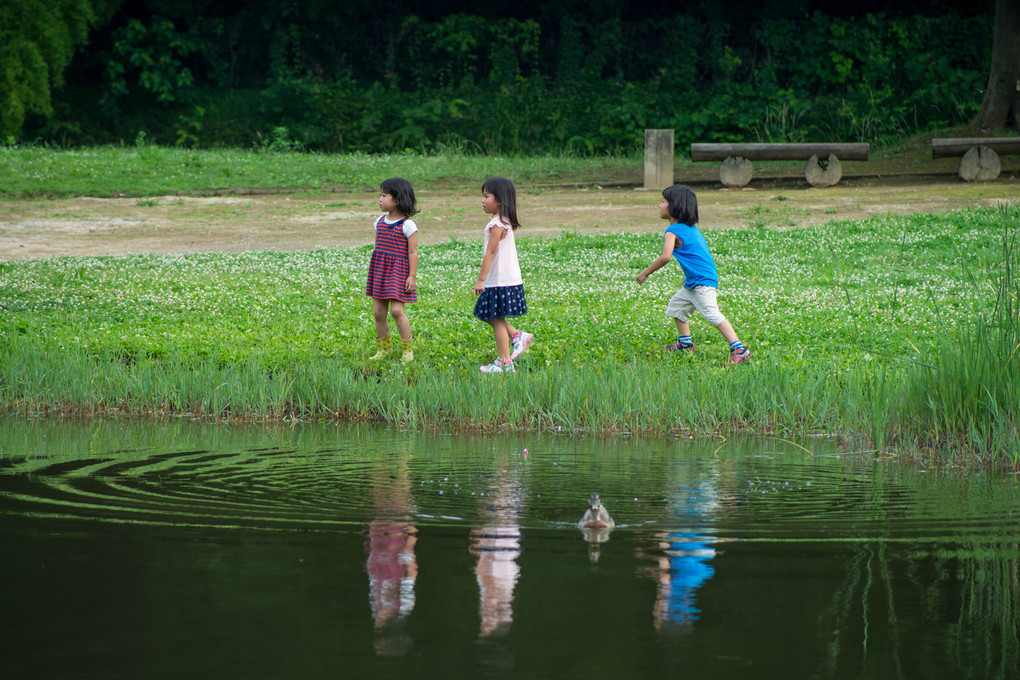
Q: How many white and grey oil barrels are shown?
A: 0